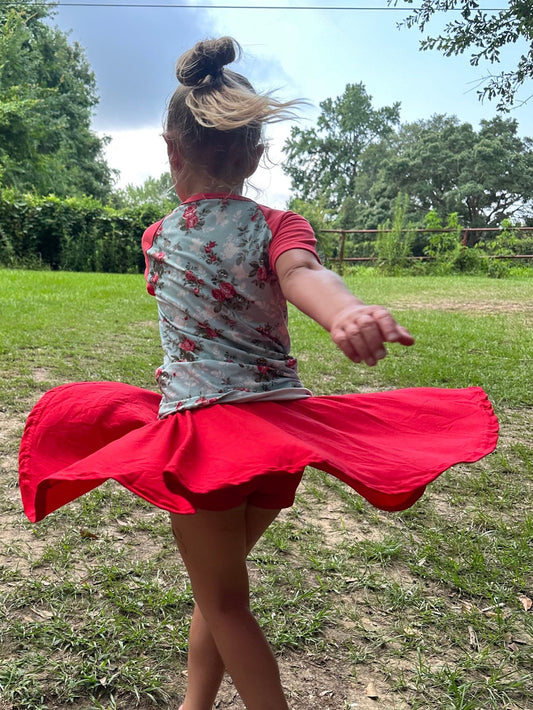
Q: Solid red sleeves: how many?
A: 2